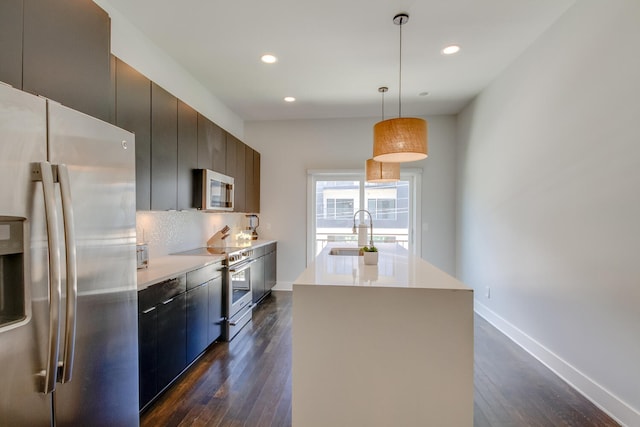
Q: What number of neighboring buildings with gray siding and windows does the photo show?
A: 1